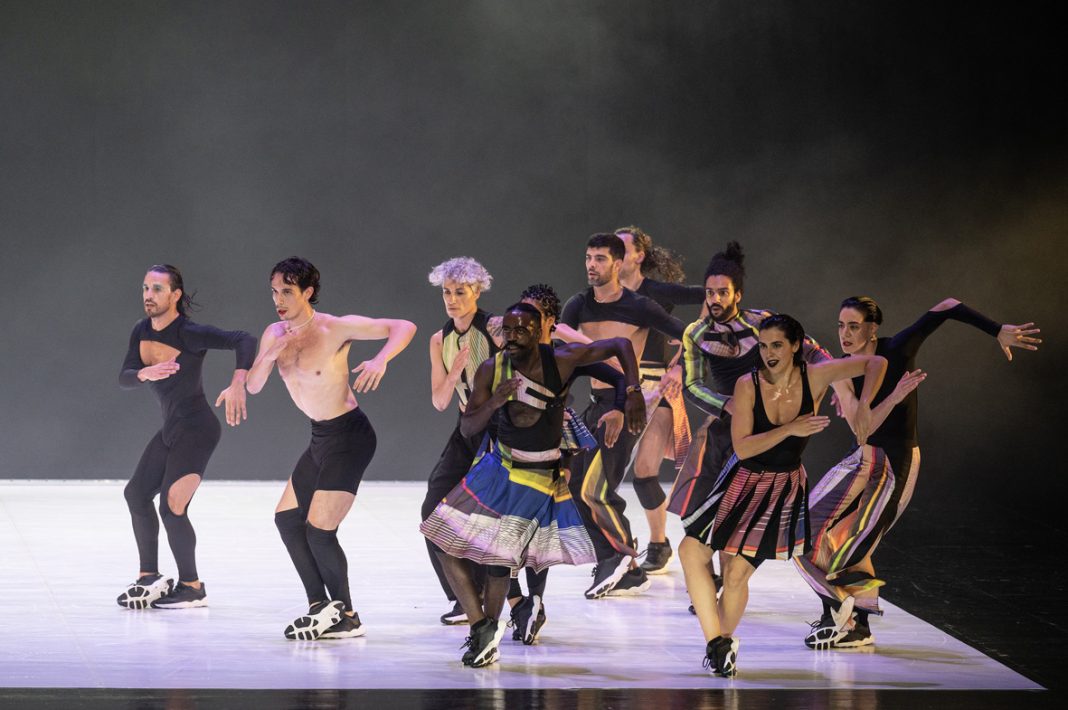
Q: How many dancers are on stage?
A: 10